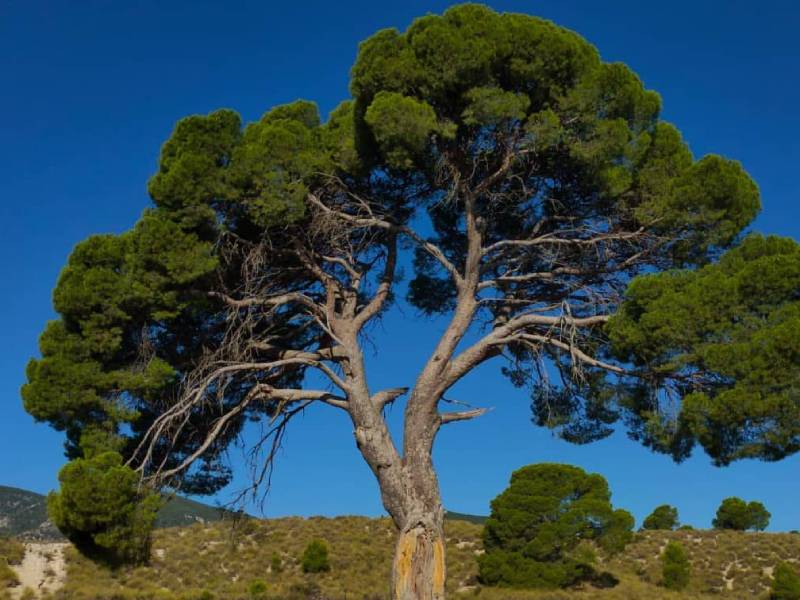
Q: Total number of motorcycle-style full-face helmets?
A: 0